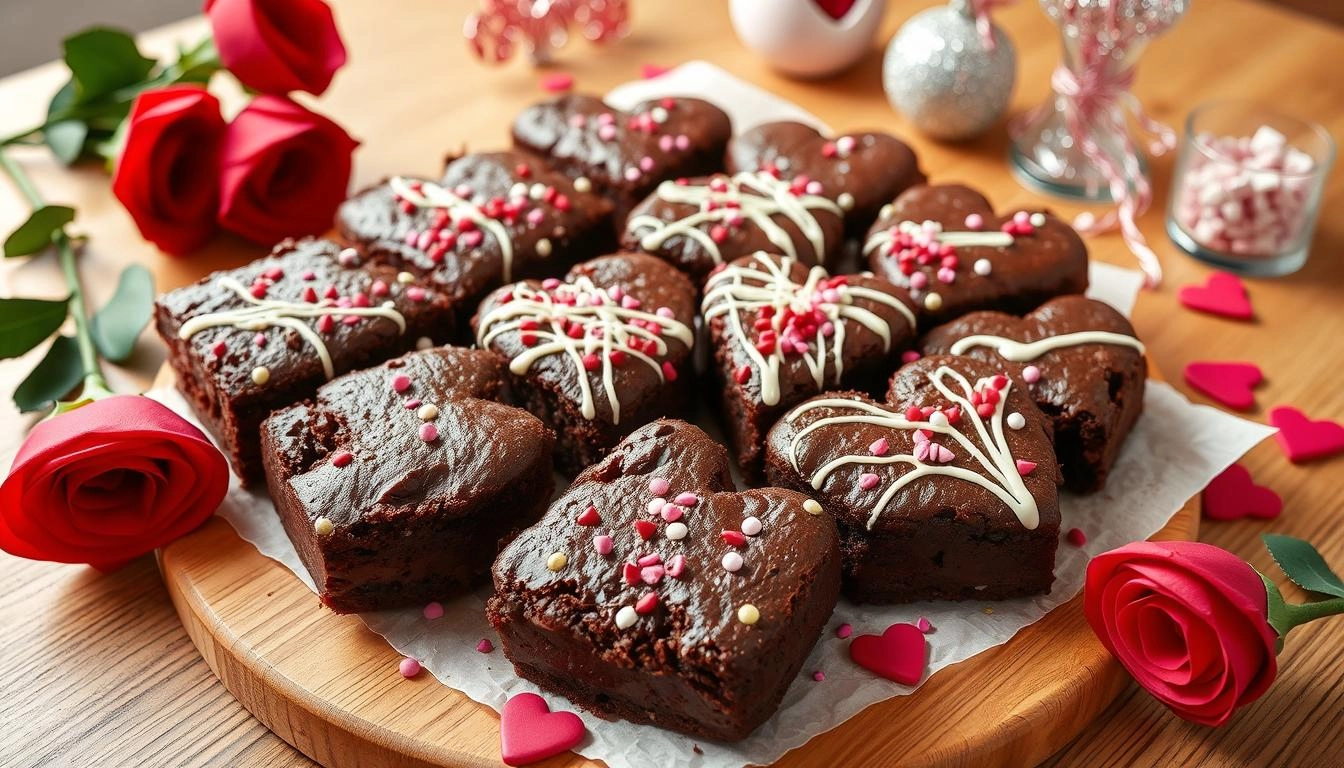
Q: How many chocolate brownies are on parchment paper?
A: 12